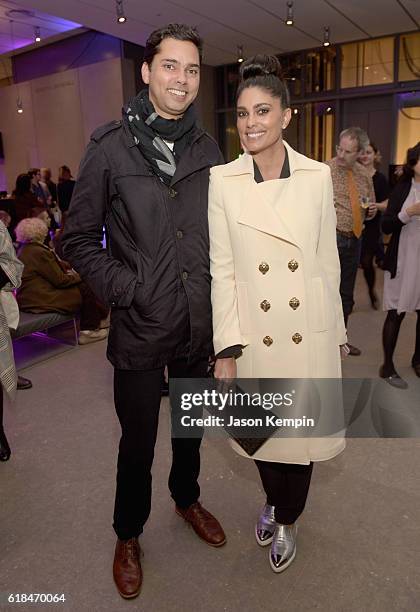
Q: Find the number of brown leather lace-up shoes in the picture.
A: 2